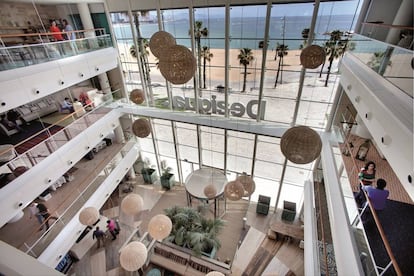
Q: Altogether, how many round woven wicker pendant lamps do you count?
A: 14